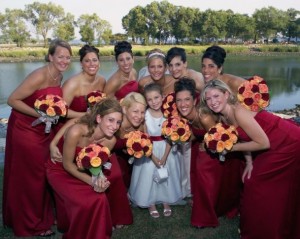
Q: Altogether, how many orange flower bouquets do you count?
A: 8